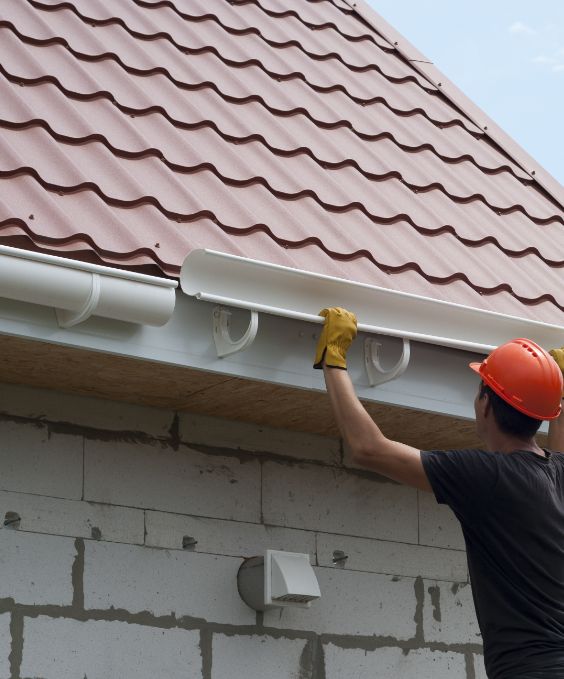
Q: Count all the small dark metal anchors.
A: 3